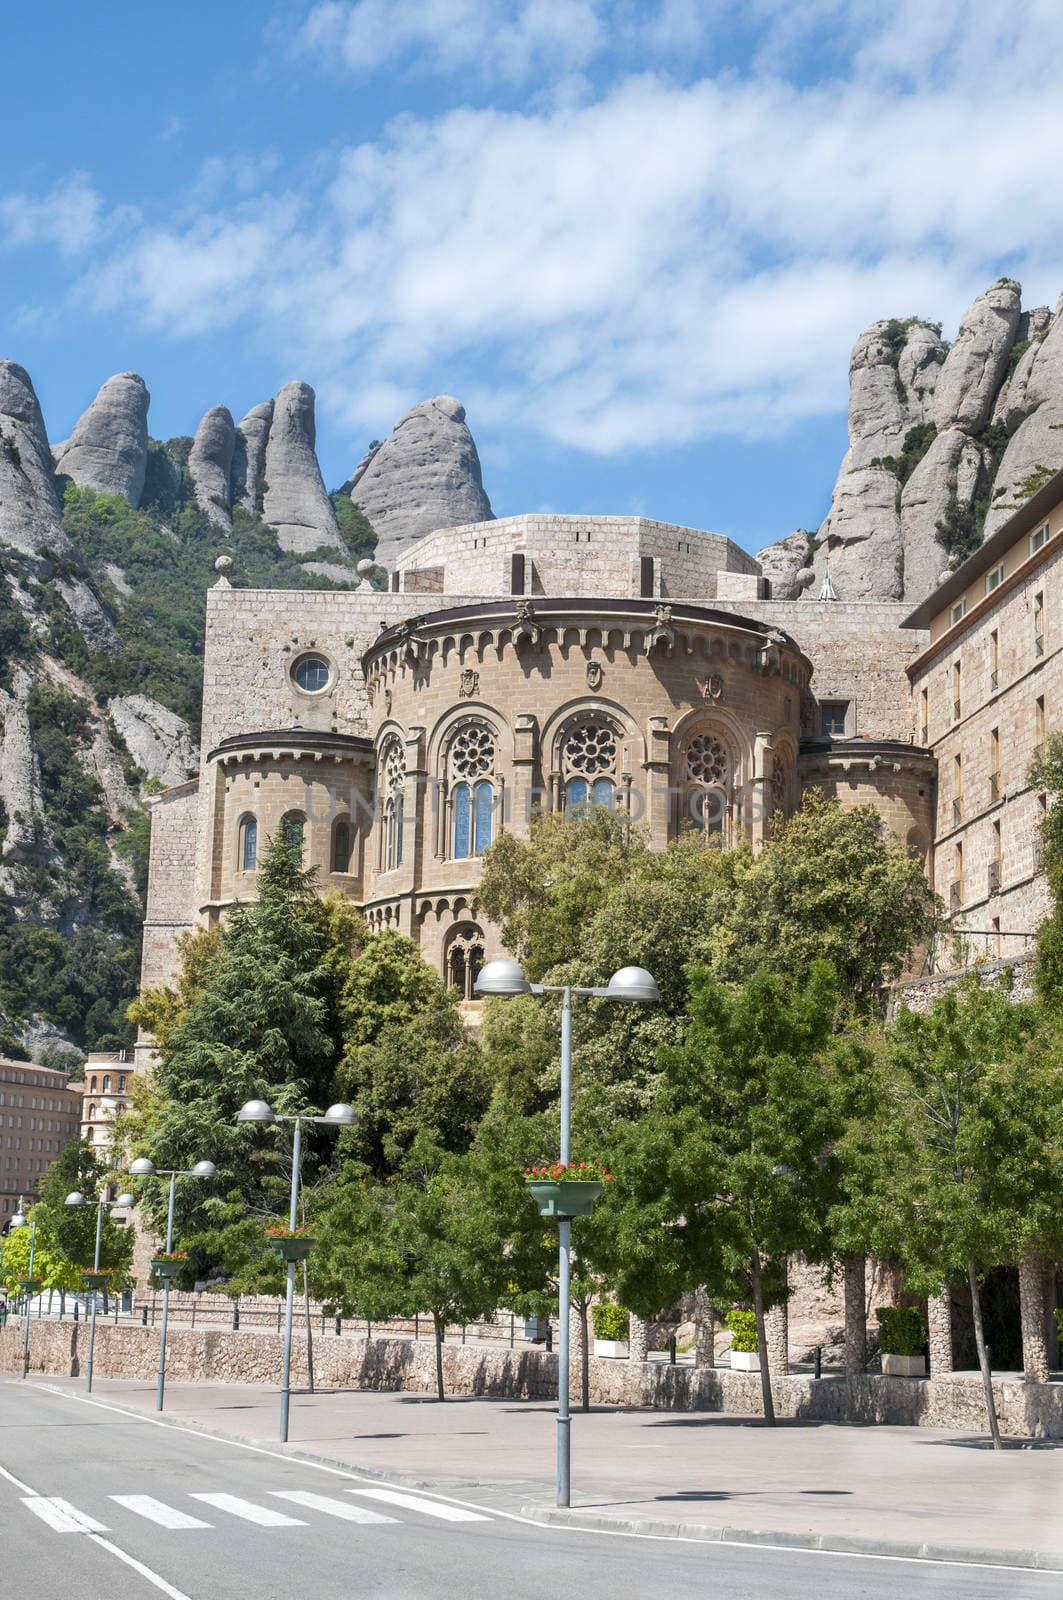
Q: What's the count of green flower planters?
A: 5